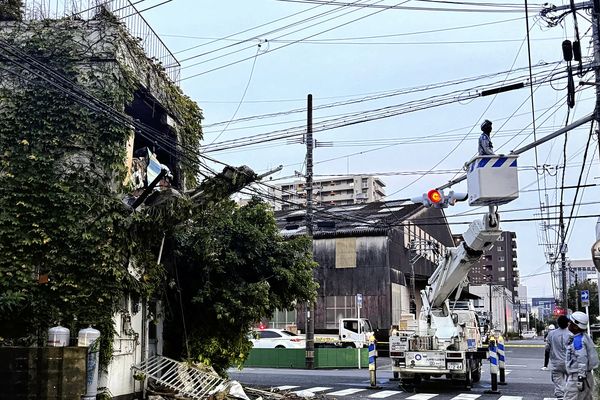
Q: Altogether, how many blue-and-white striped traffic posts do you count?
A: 3